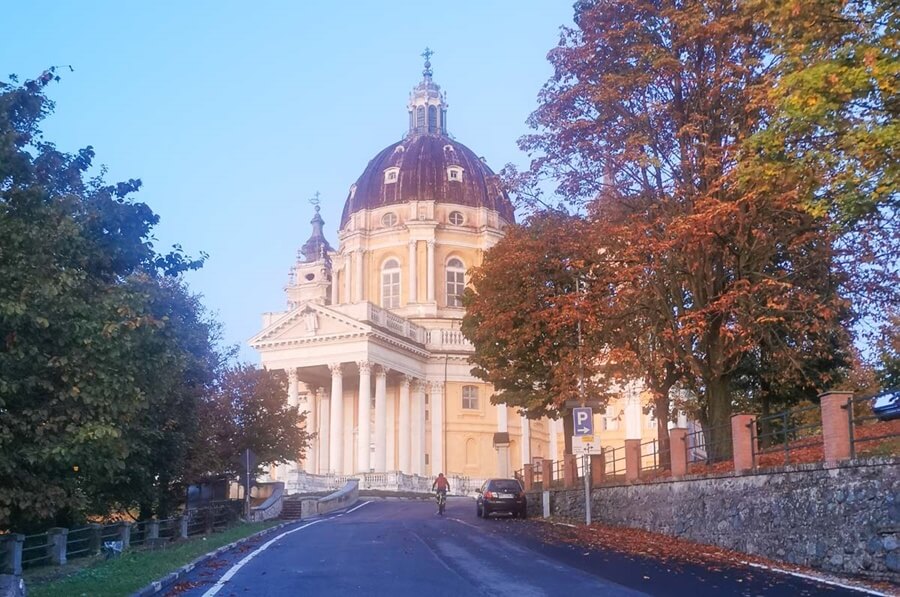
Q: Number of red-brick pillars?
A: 8